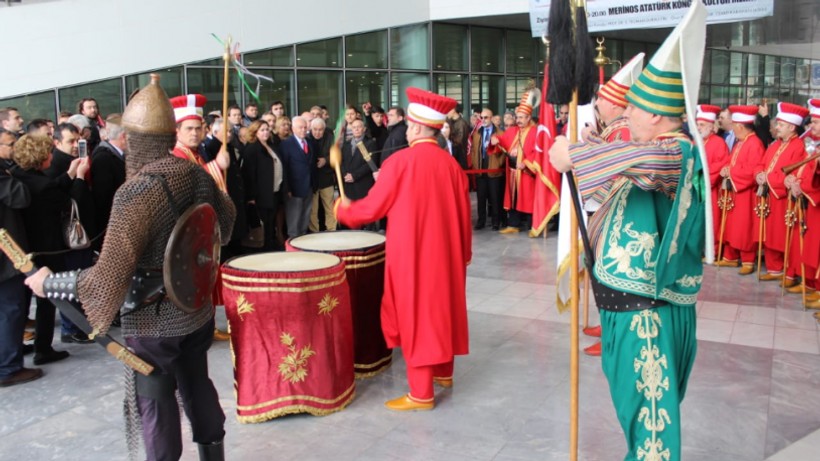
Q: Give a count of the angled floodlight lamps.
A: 0